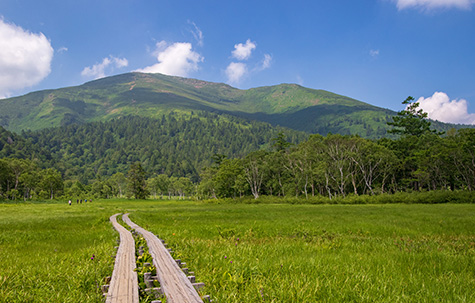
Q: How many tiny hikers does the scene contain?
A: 5